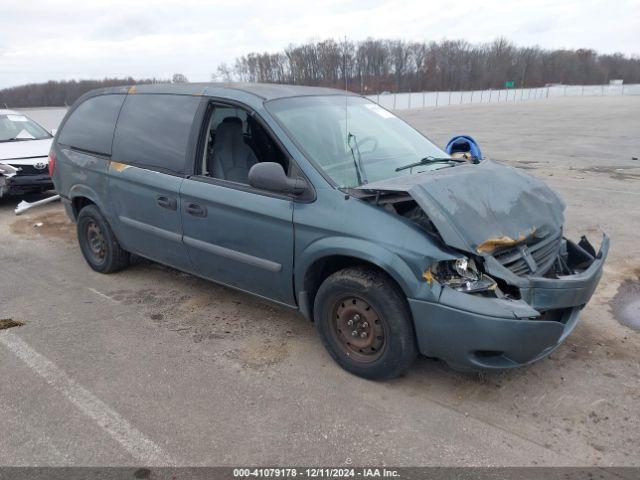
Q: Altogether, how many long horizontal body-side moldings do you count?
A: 2